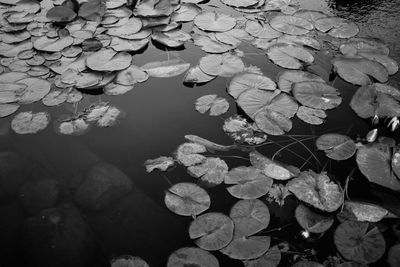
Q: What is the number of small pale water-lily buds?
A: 3